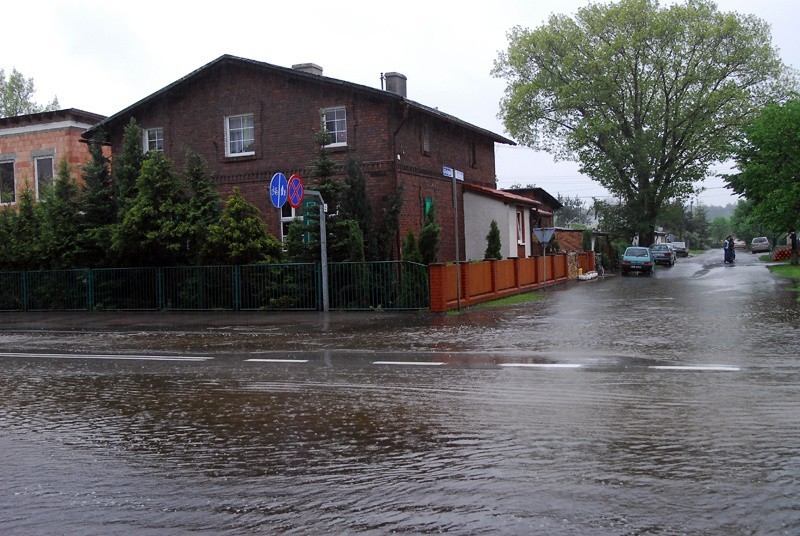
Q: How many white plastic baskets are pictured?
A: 0